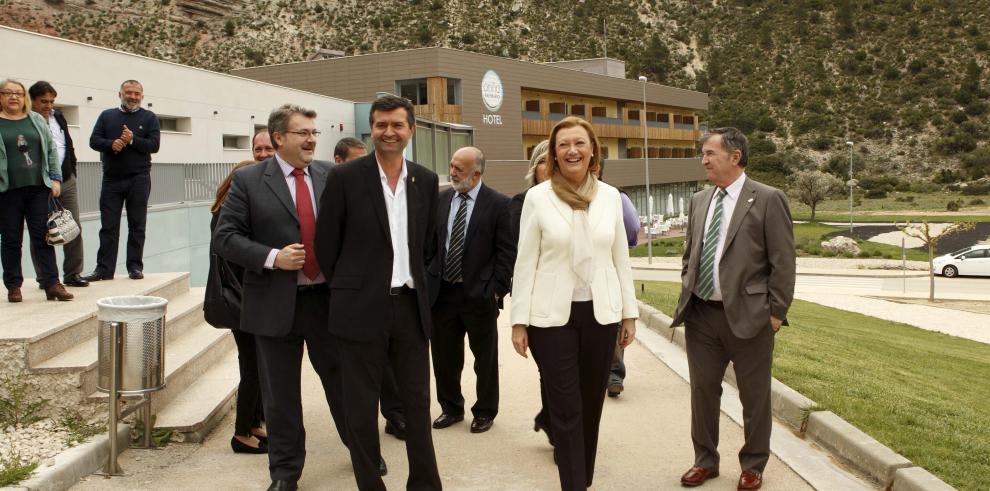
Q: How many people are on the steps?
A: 3